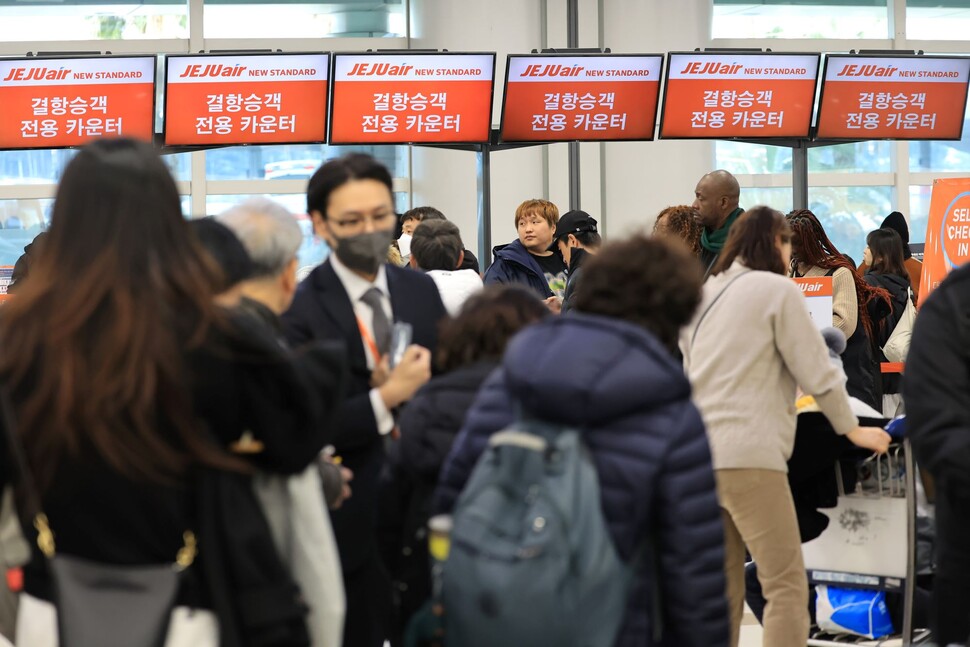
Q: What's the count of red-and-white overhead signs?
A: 6